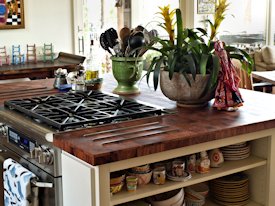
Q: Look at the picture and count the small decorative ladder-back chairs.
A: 4